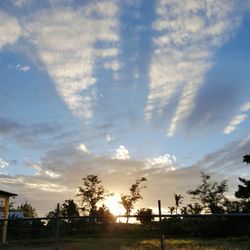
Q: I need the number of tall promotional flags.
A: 0